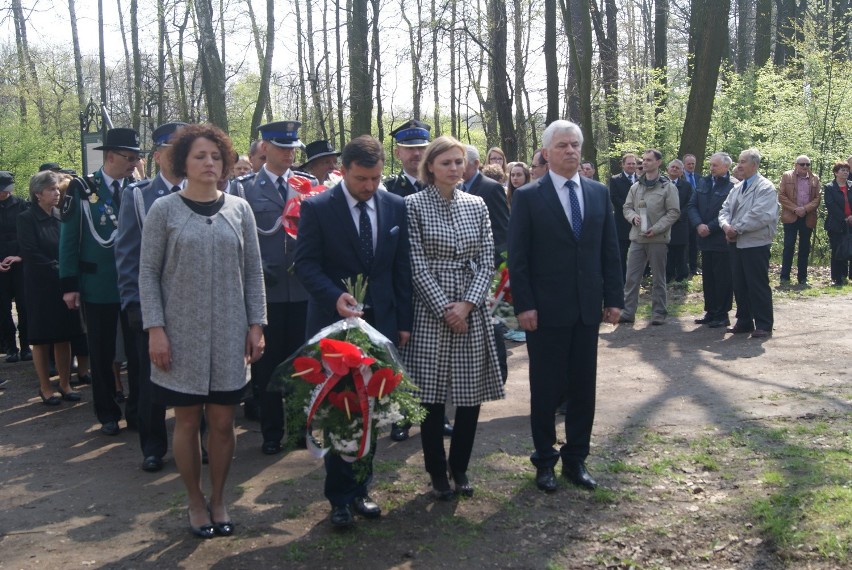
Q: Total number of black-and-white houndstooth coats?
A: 1